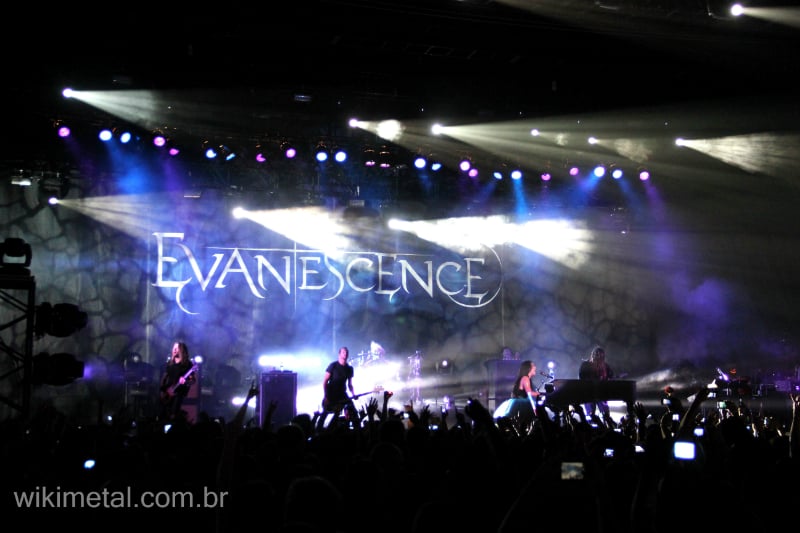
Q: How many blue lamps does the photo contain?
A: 12